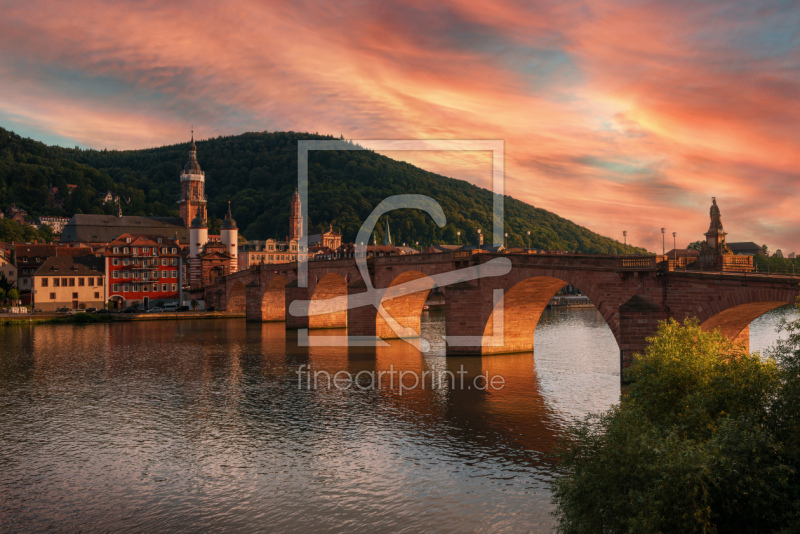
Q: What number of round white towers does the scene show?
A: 2